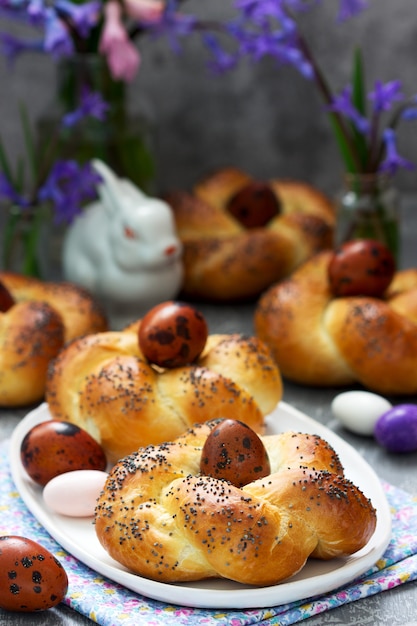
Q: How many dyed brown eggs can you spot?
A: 7